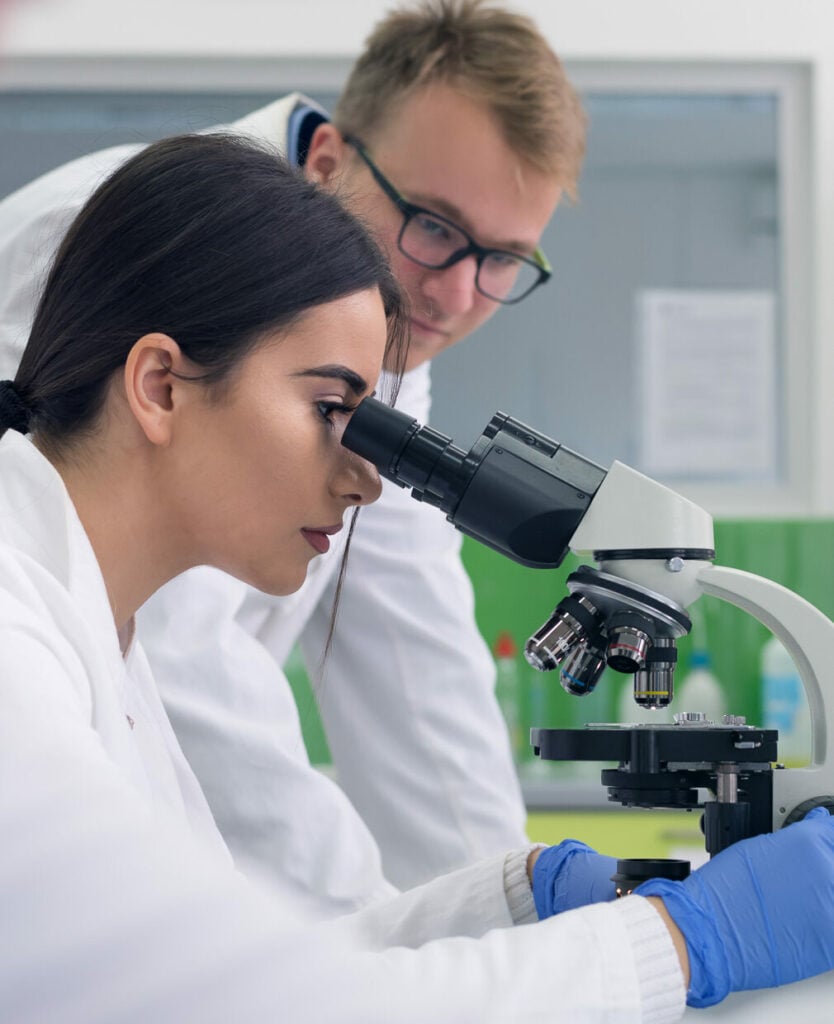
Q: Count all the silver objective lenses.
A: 4